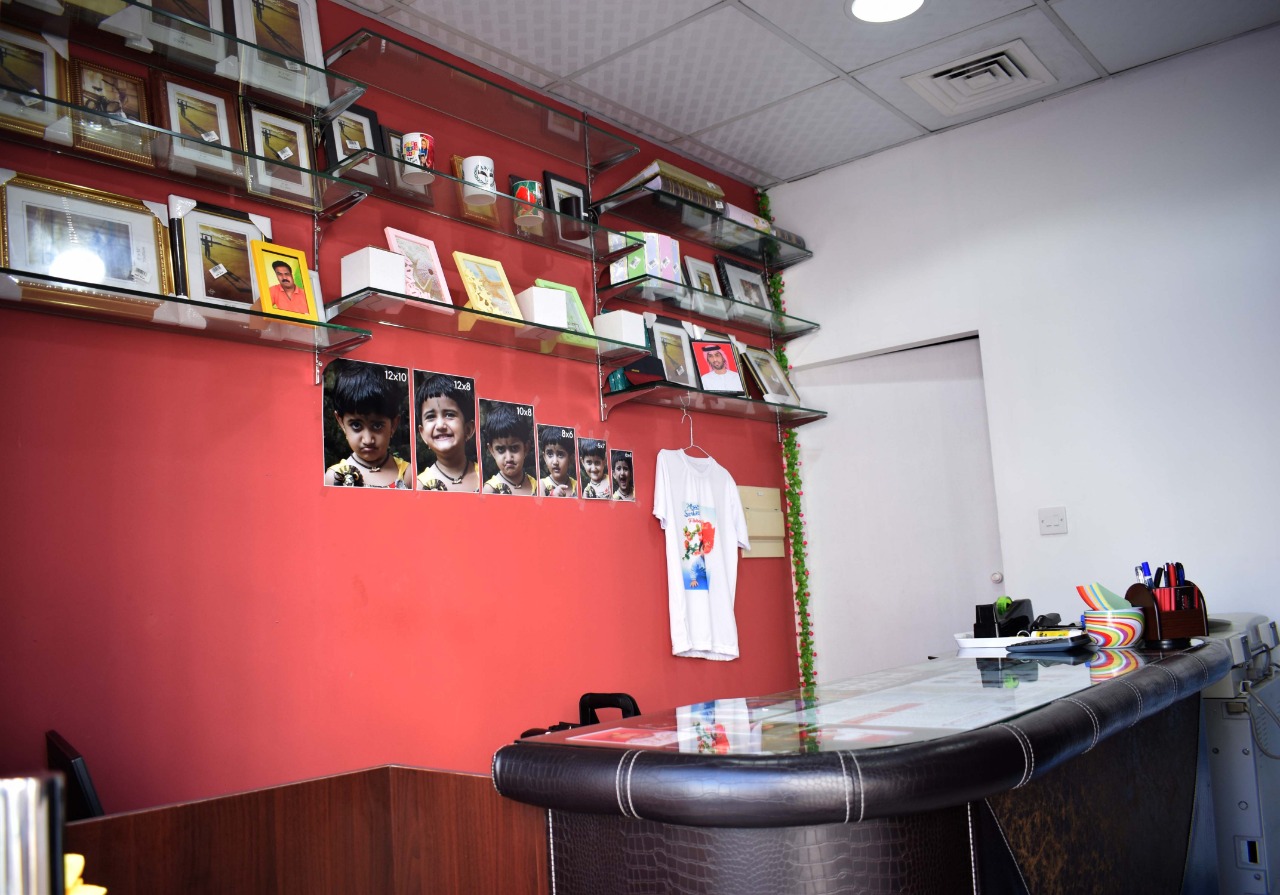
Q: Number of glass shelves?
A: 9